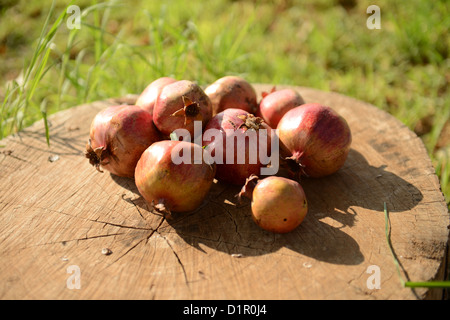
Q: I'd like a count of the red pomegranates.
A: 9